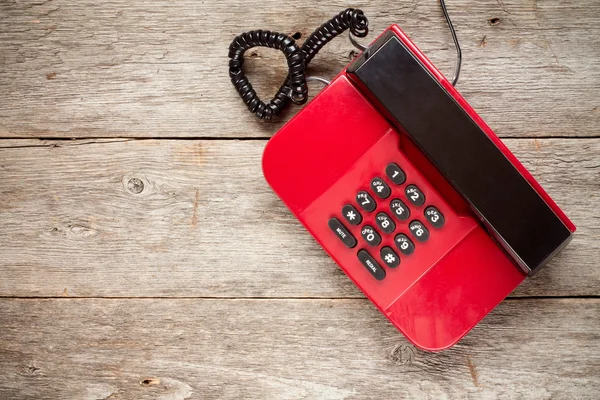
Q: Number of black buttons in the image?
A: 14